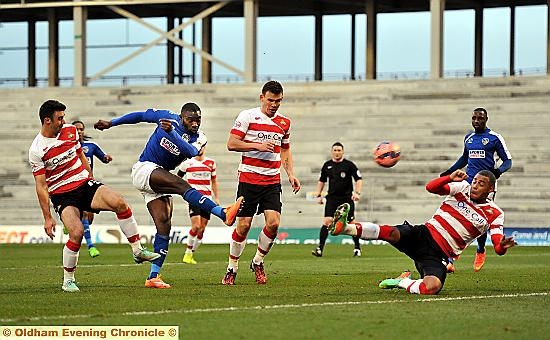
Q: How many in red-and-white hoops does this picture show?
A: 4